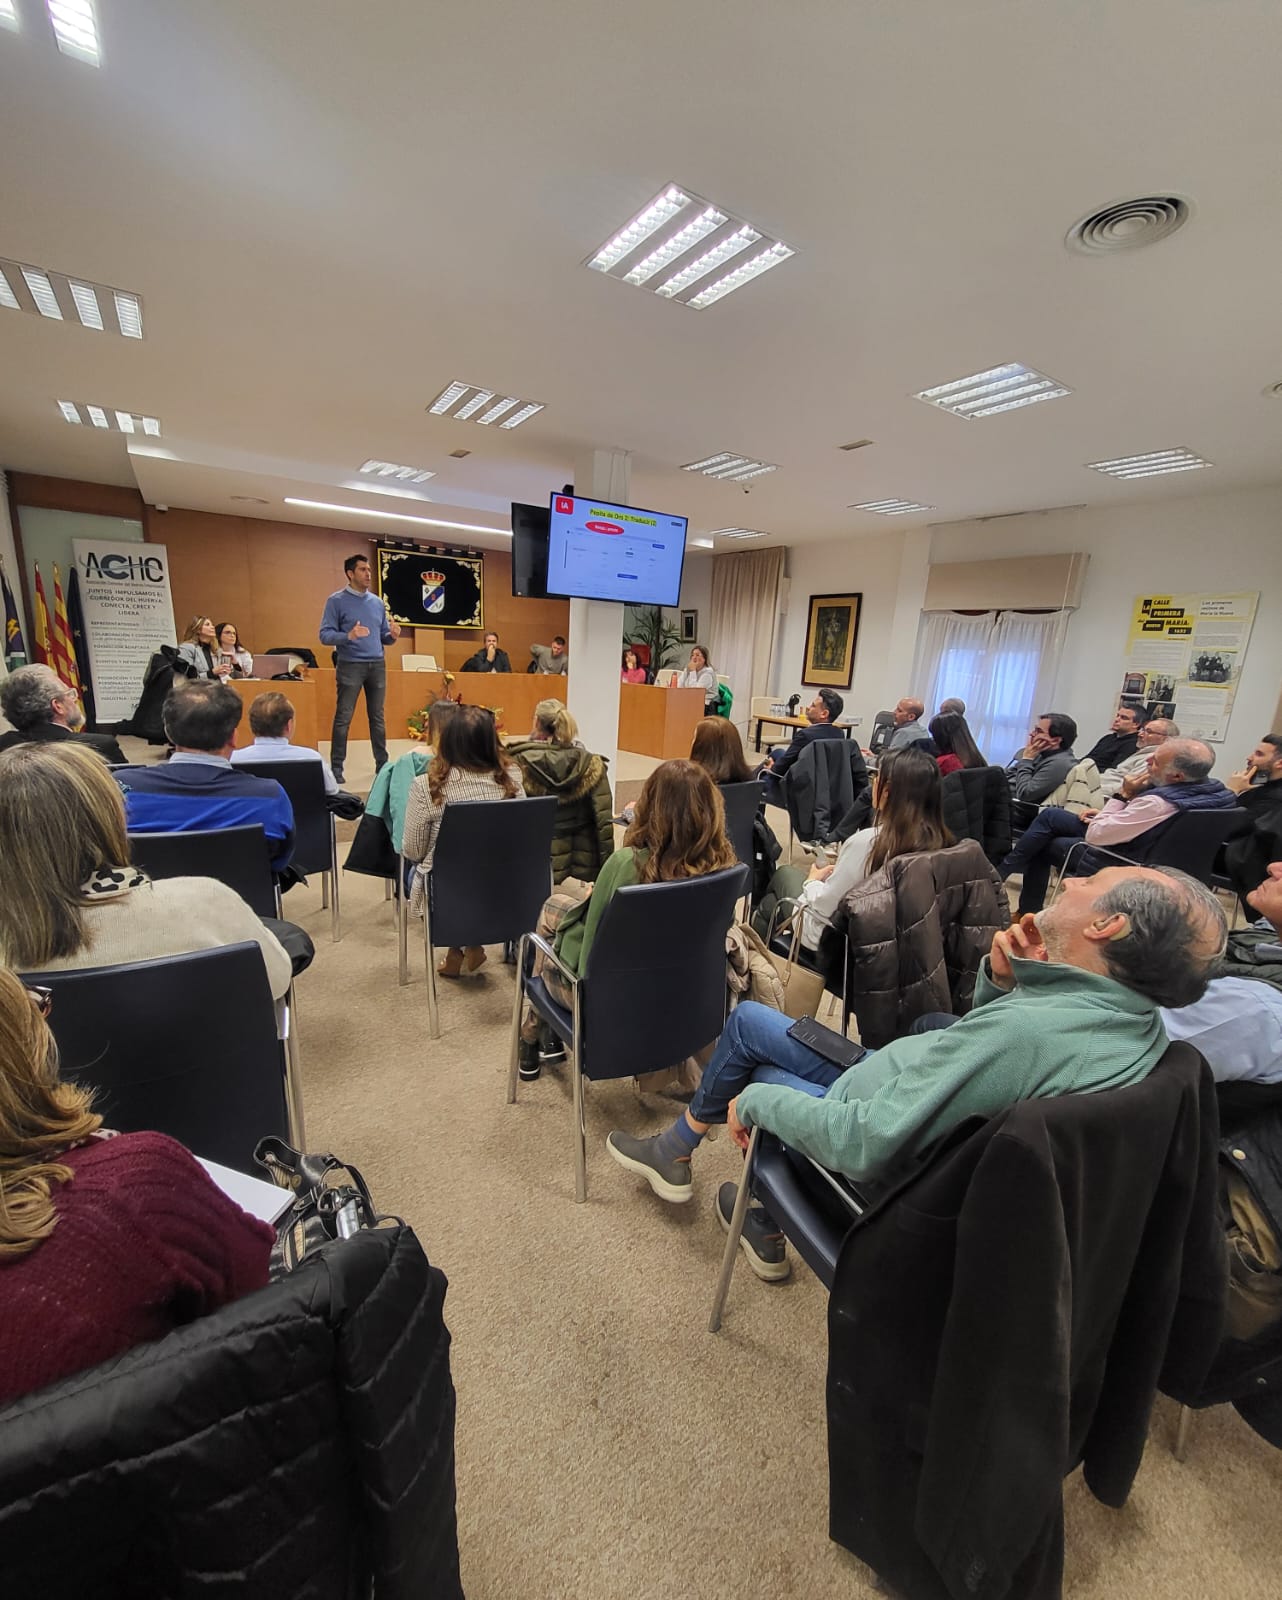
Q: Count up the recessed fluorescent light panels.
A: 11